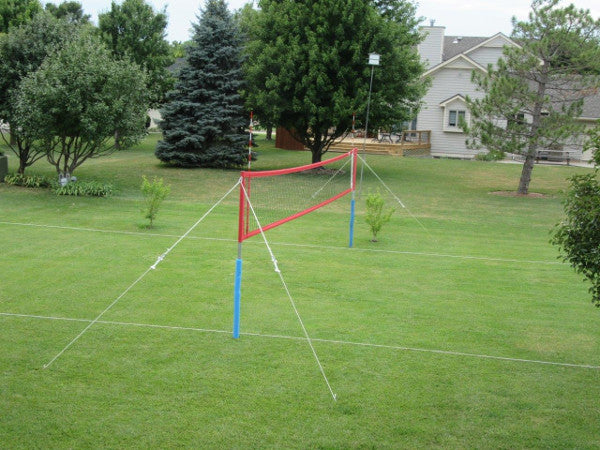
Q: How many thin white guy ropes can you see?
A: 4